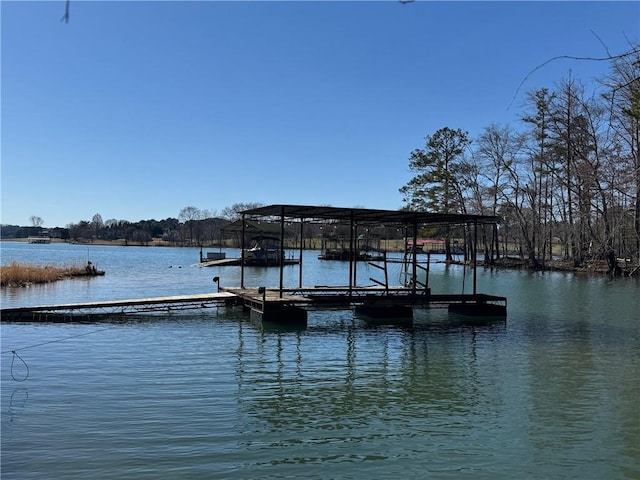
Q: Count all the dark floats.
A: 3